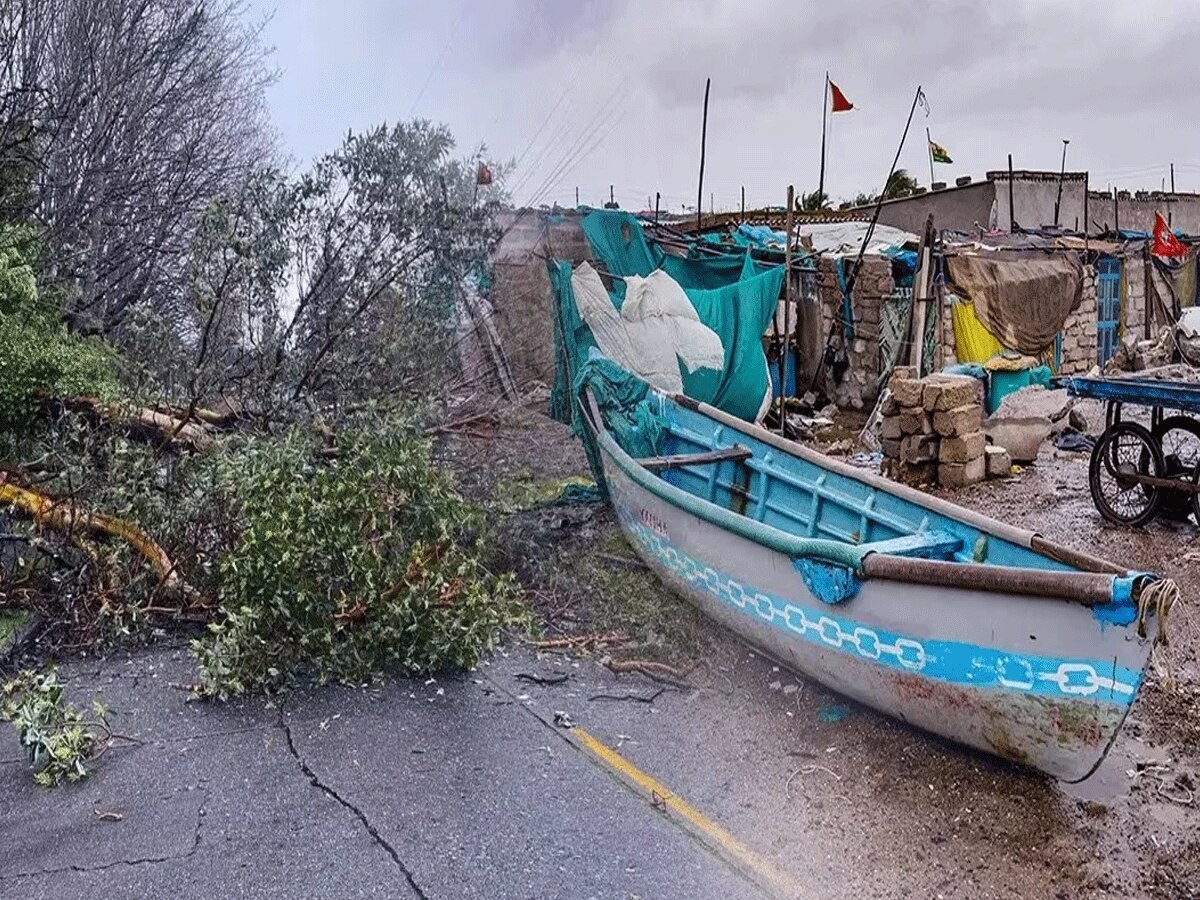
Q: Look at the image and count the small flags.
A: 4